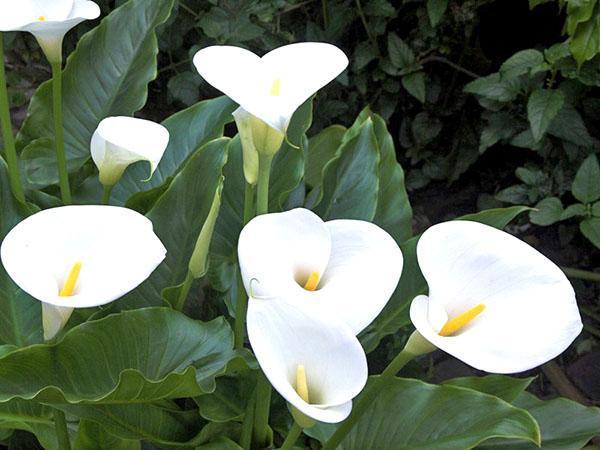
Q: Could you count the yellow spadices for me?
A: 6